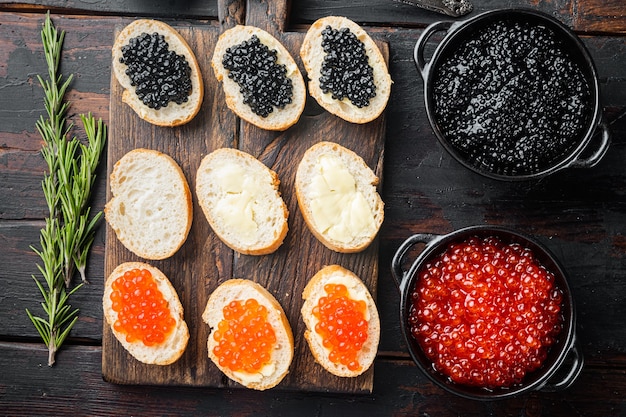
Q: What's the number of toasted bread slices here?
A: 9